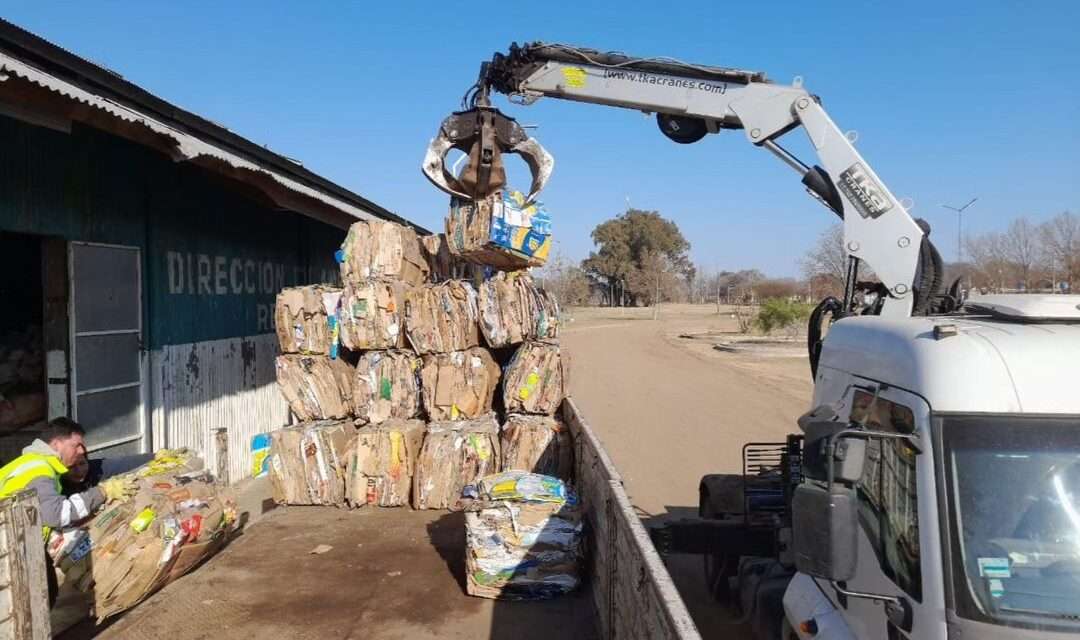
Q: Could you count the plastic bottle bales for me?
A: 0